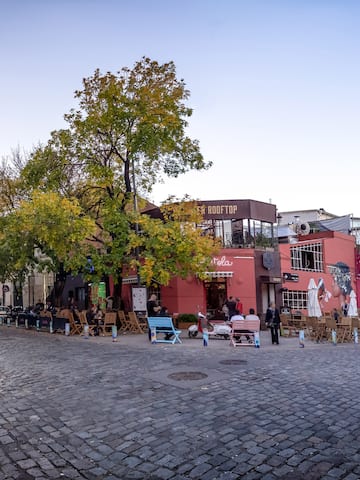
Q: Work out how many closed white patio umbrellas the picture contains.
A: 2